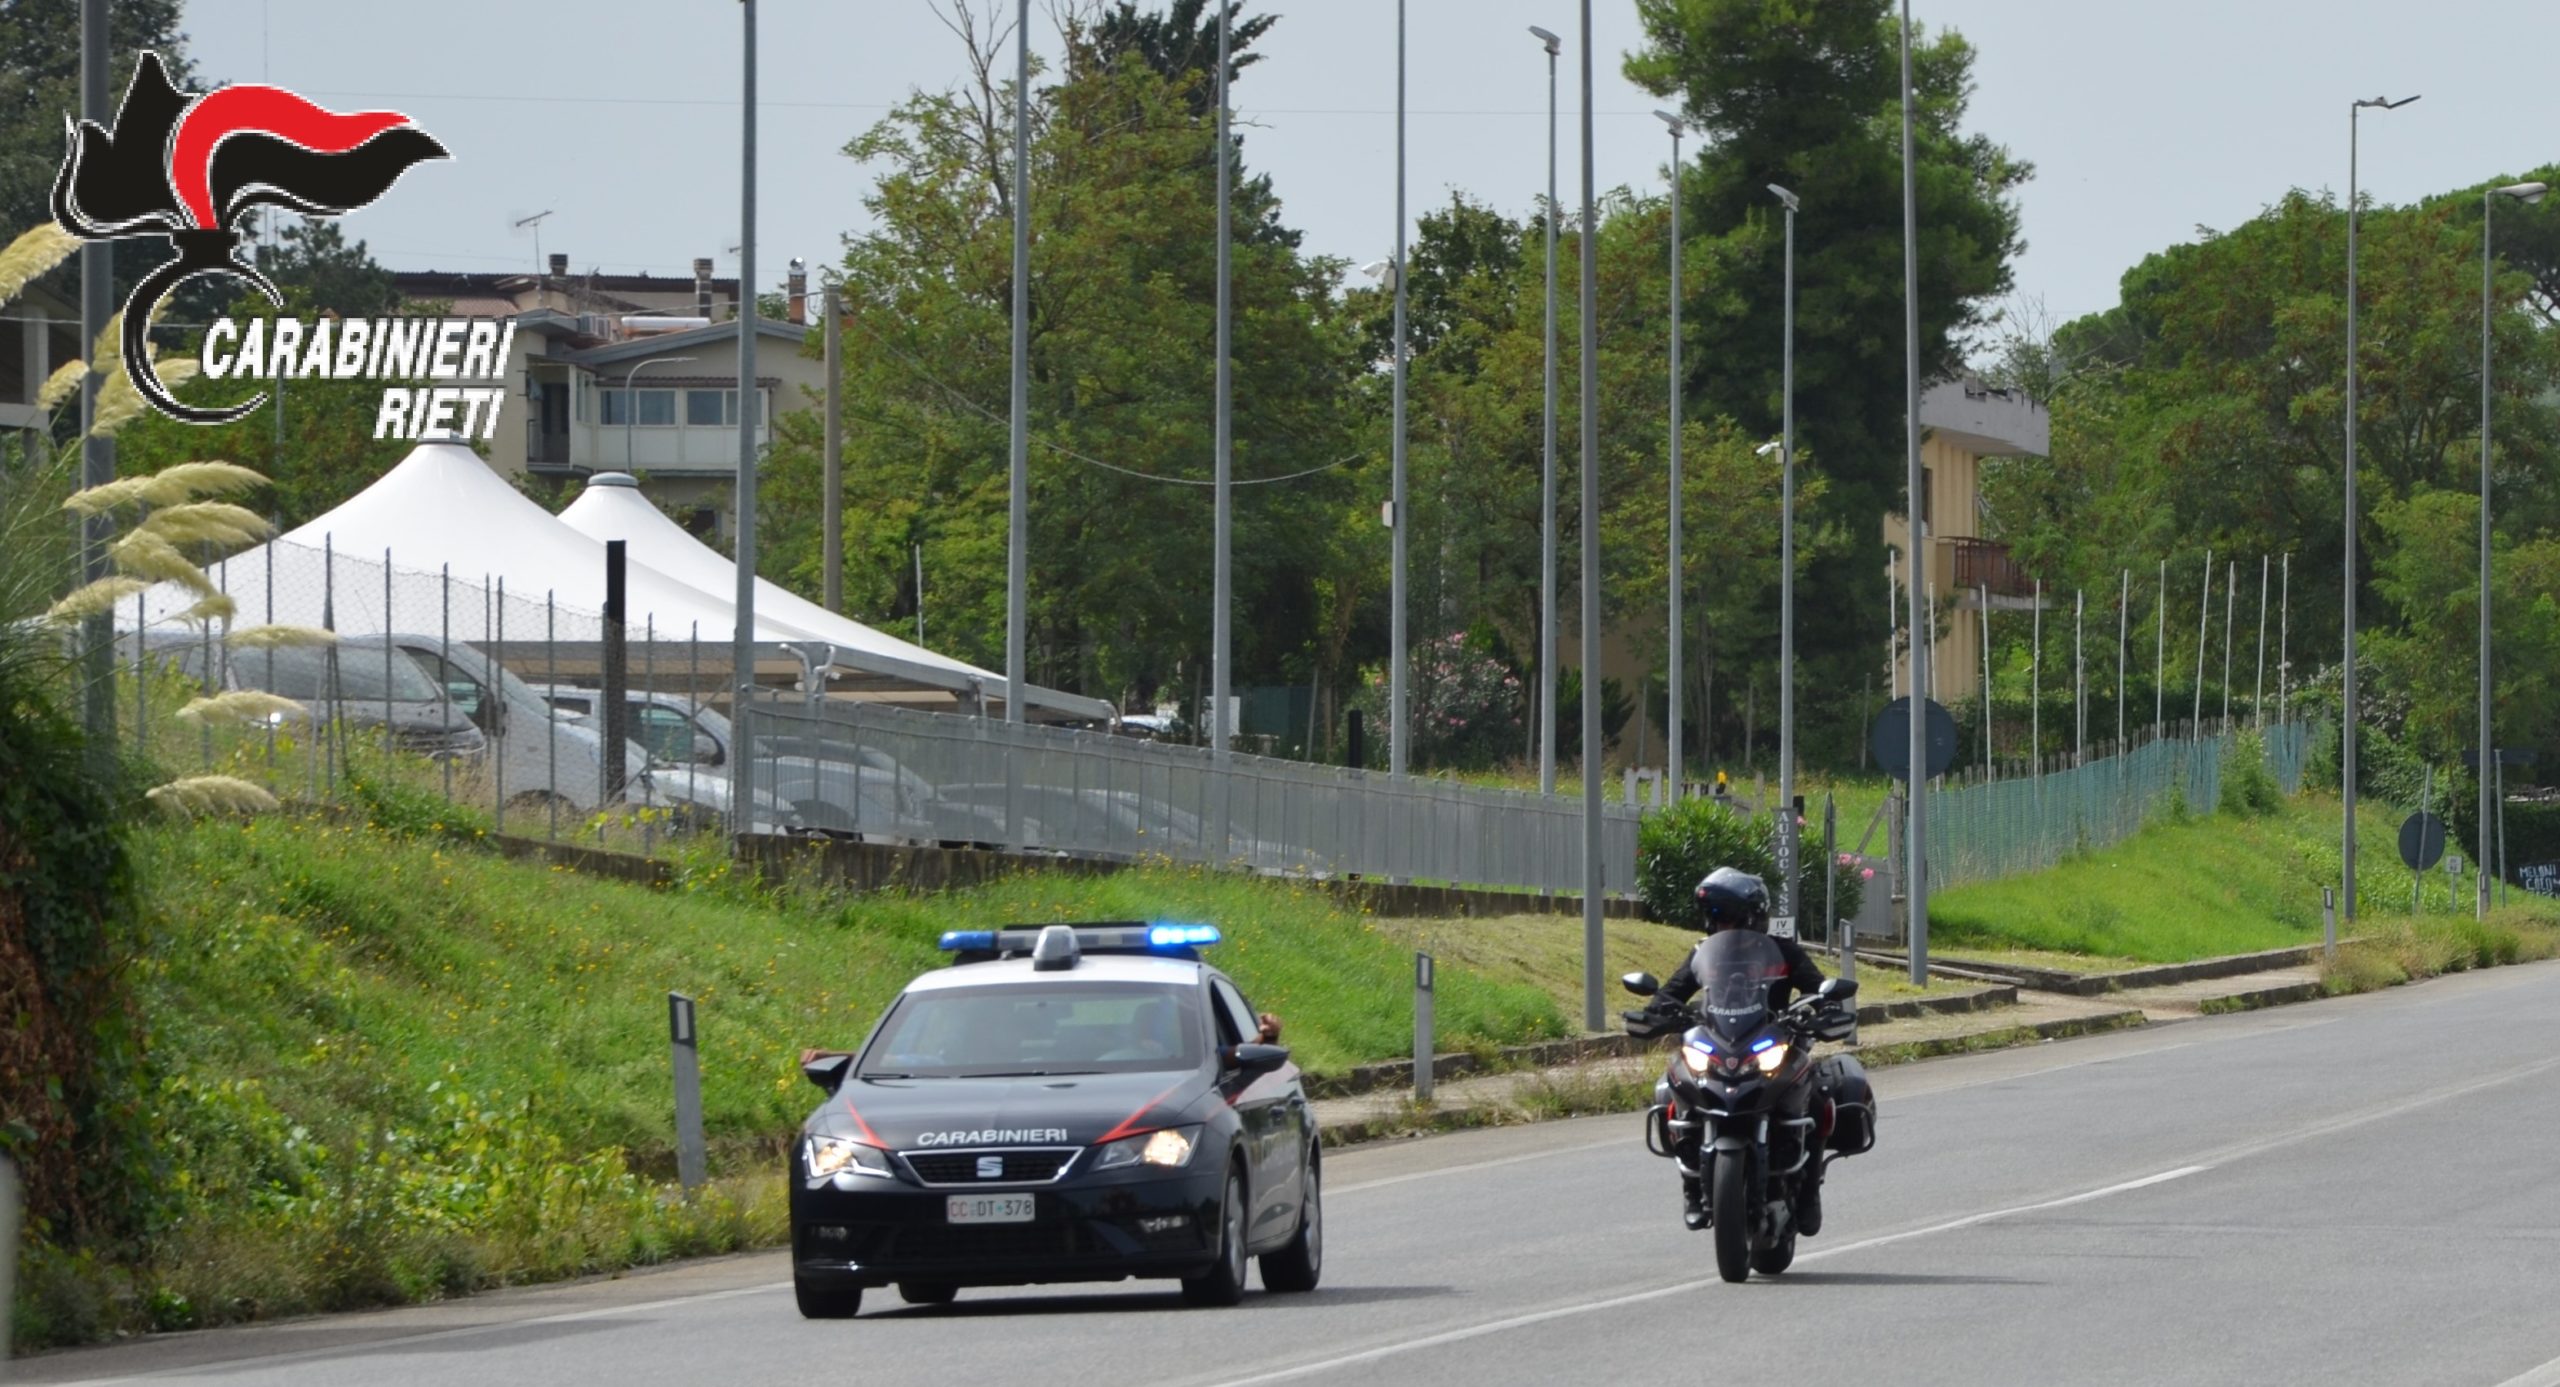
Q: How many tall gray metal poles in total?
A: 12